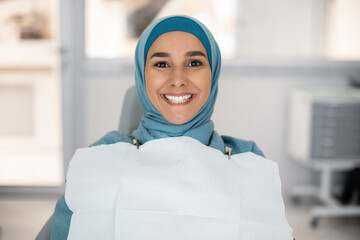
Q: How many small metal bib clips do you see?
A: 2